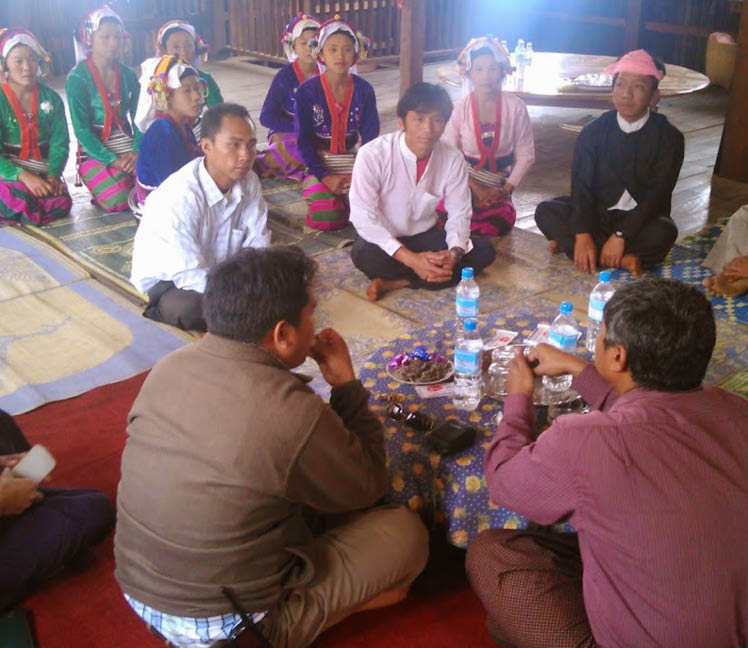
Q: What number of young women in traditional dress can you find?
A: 7